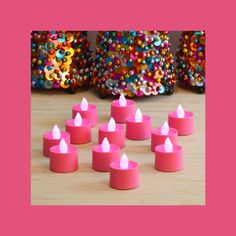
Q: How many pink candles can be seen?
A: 12